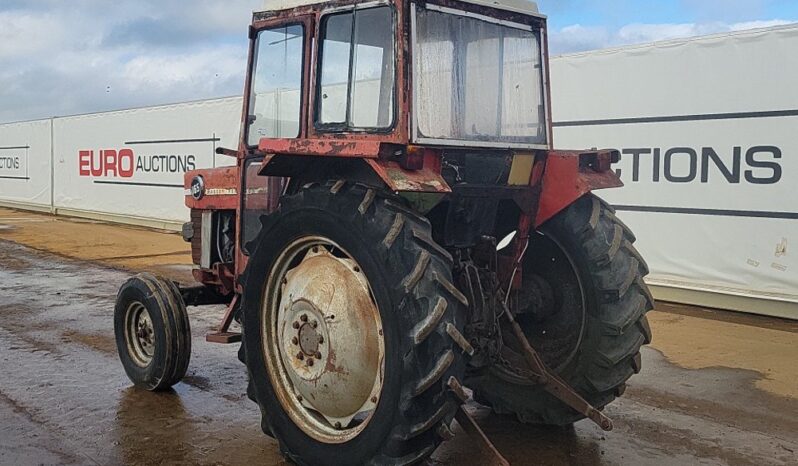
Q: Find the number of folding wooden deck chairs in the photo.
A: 0